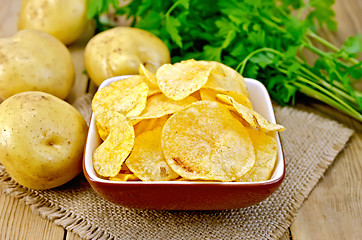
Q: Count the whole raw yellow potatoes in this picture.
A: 4